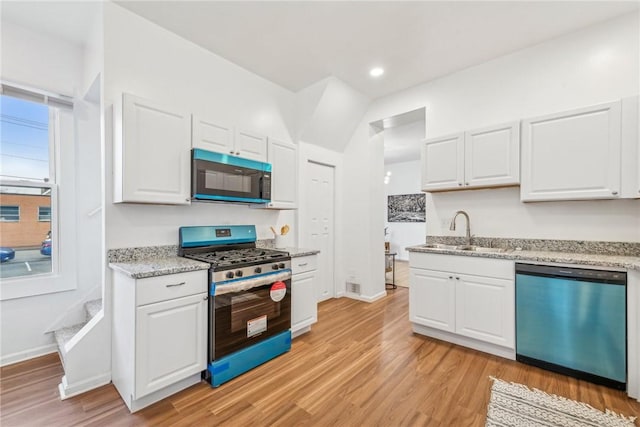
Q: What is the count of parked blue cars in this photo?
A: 2